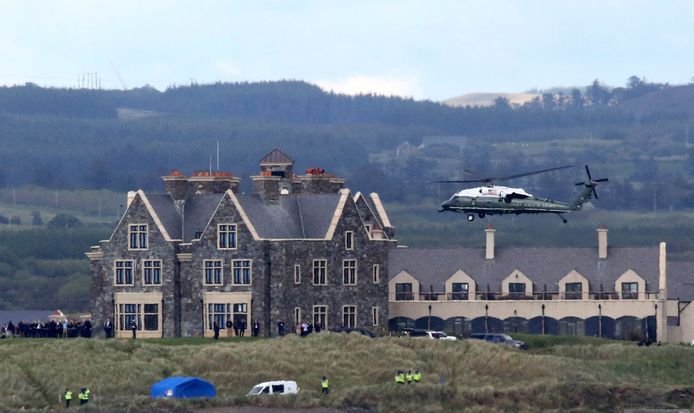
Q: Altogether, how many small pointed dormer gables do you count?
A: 5